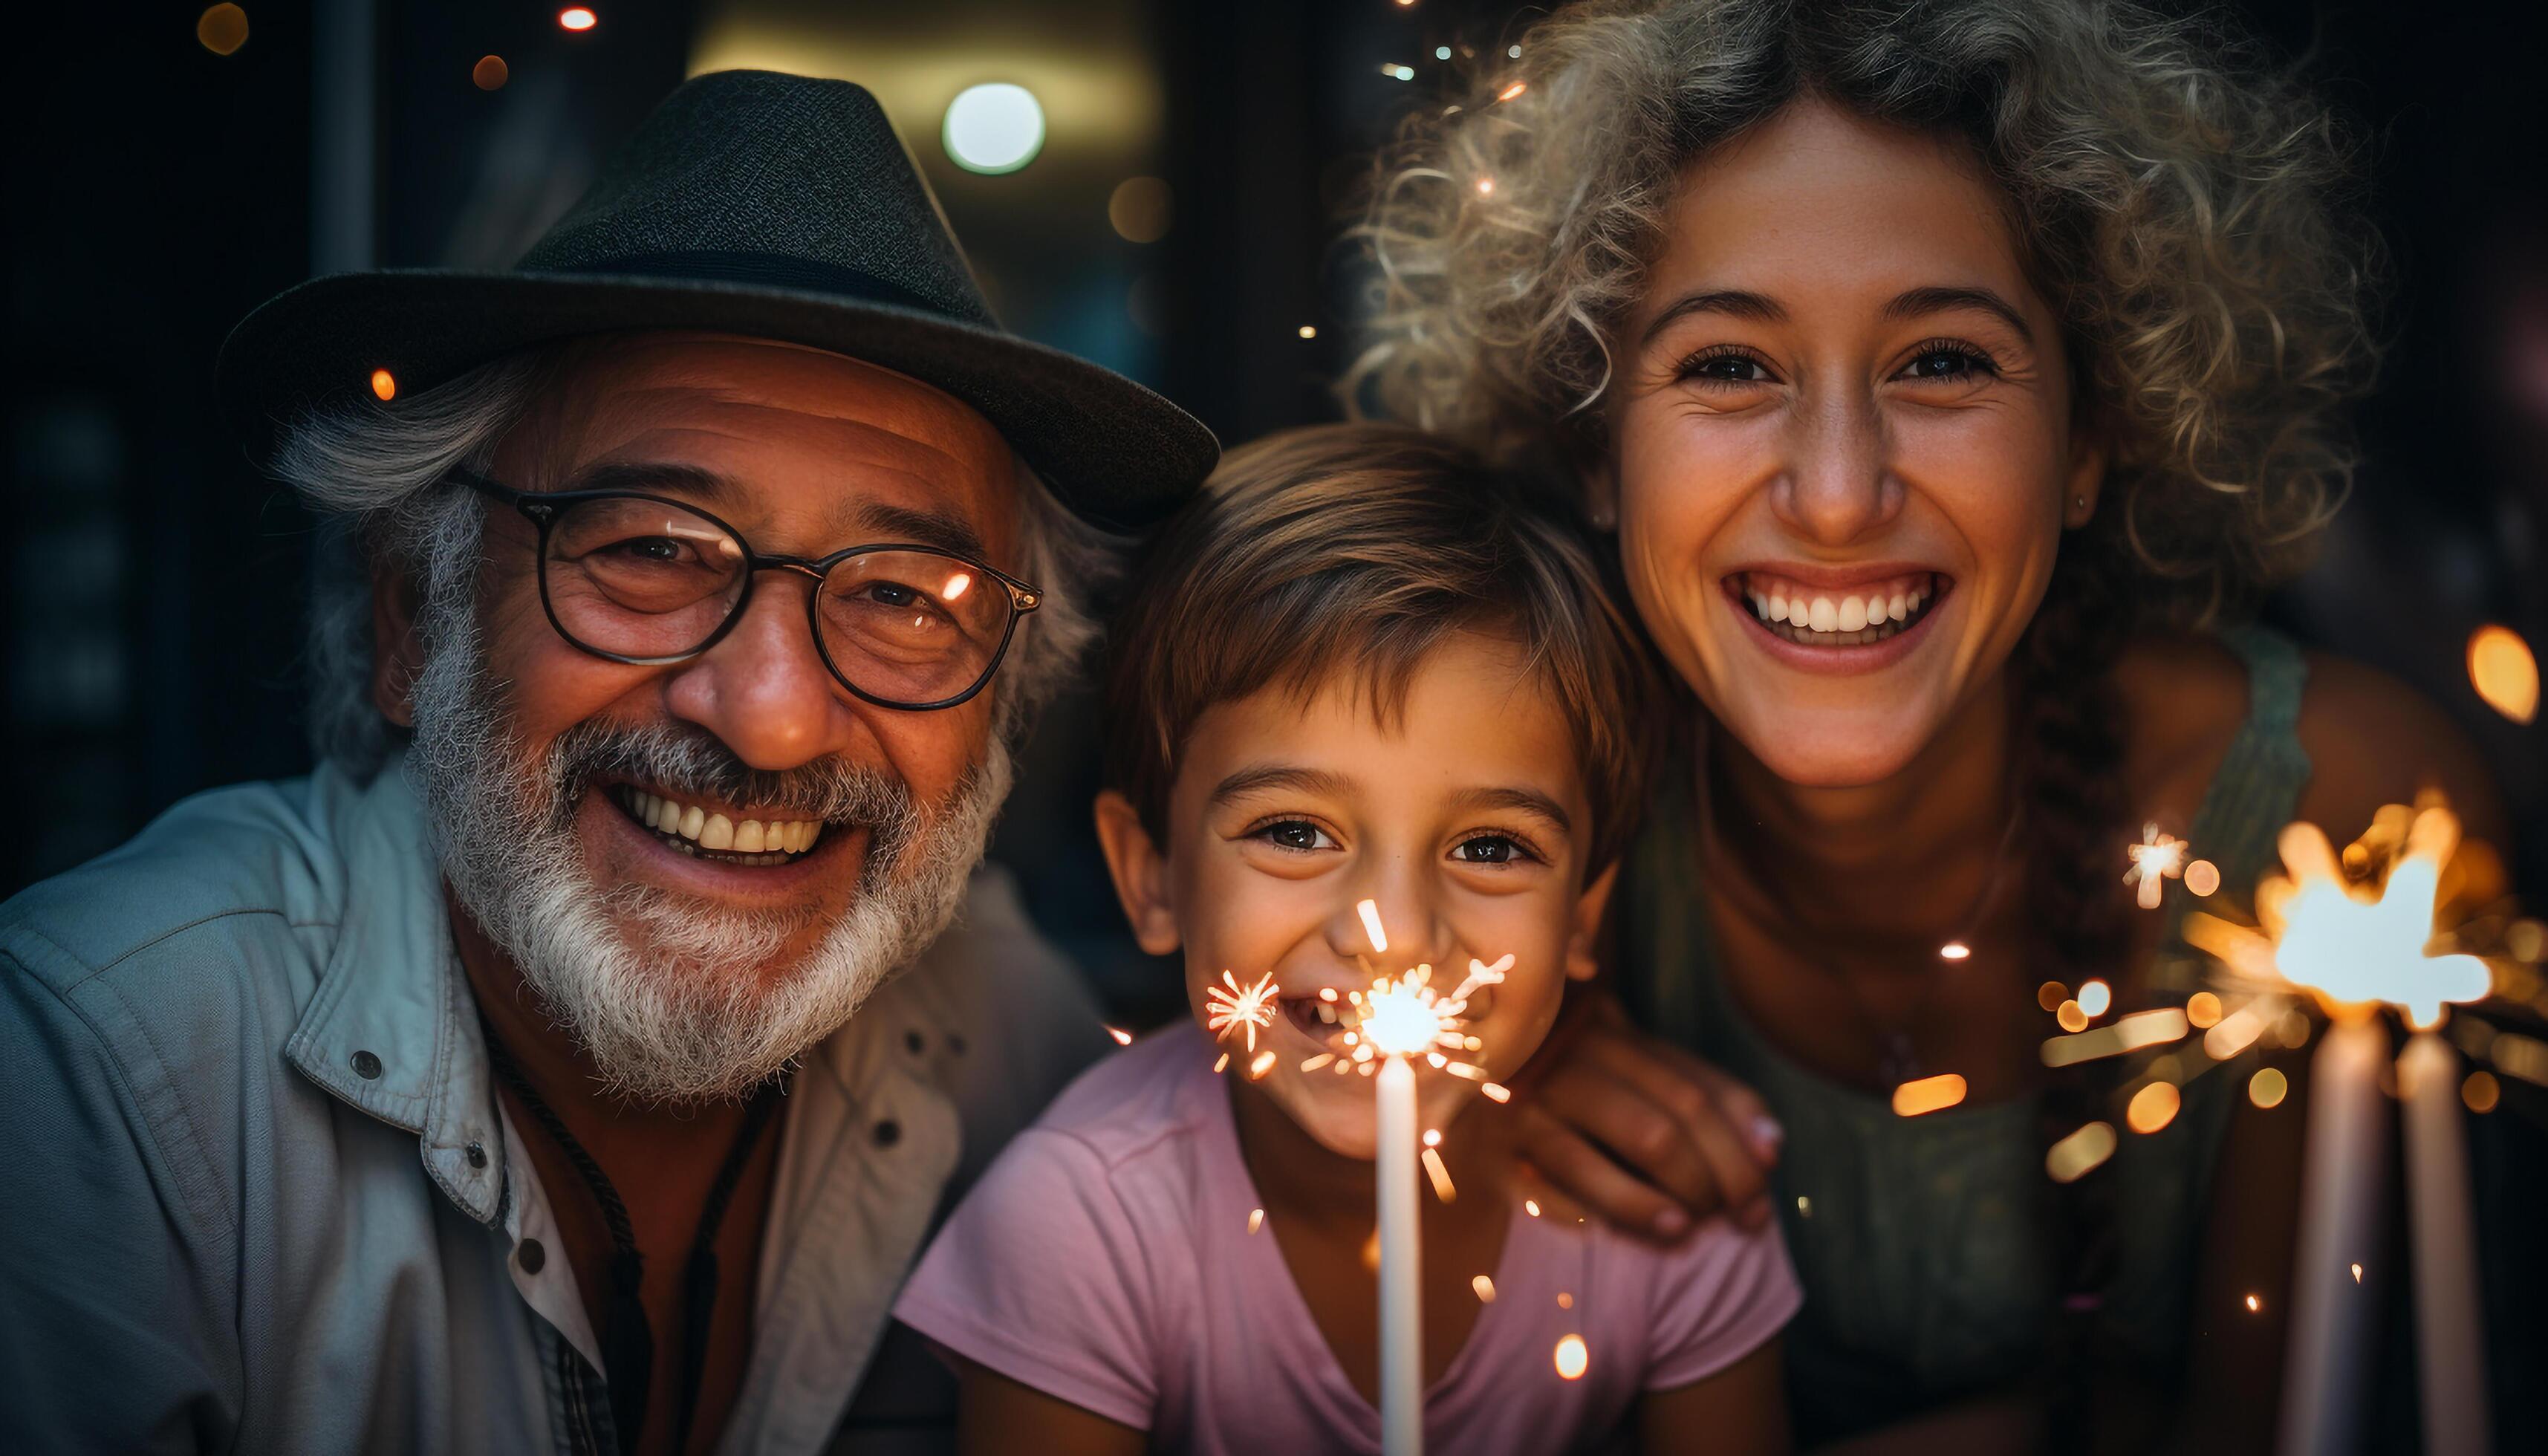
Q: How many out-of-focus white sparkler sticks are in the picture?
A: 2